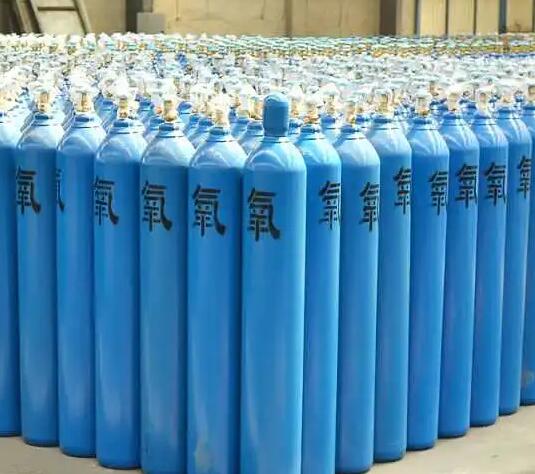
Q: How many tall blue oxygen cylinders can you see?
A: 15